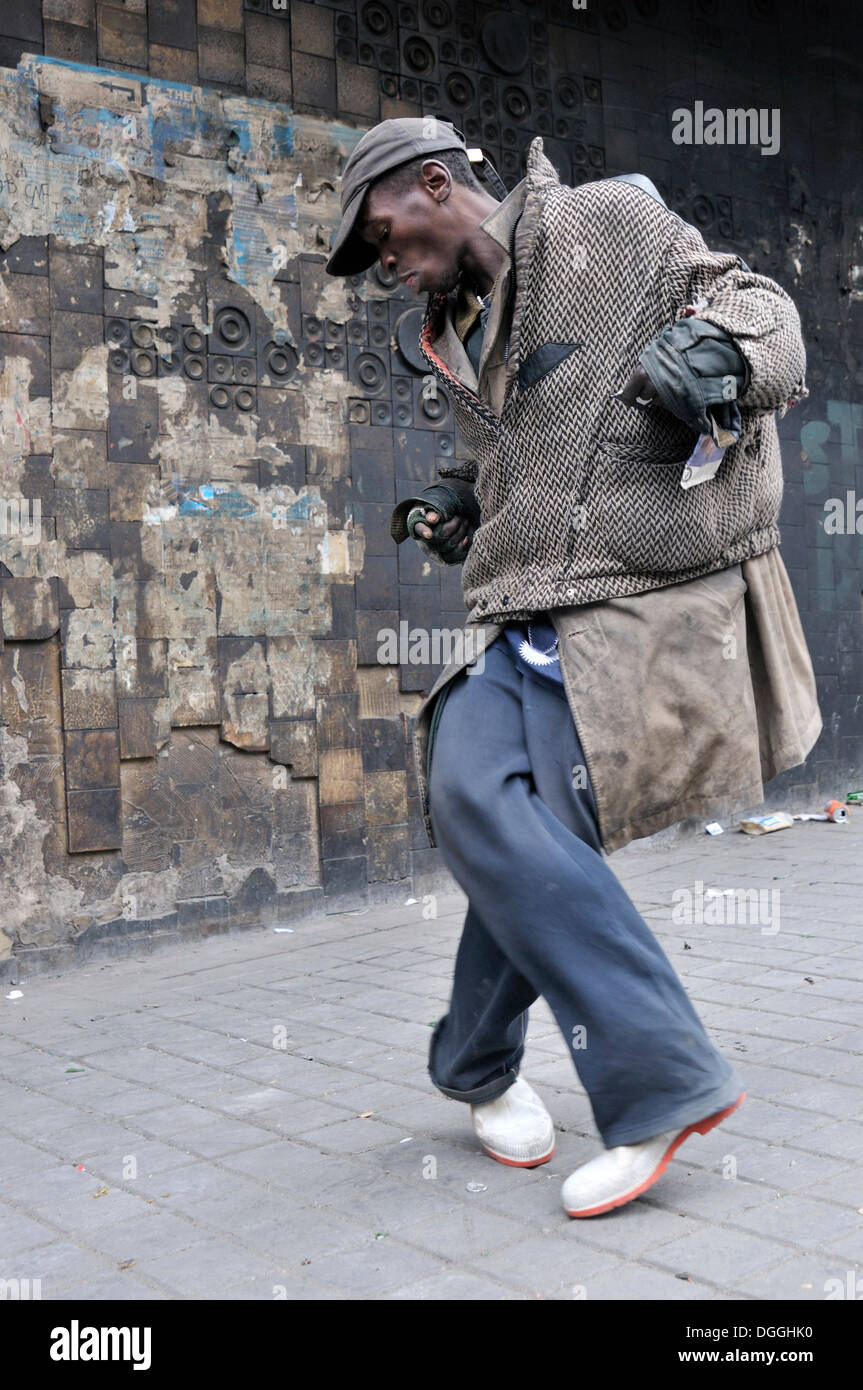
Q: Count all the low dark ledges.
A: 1